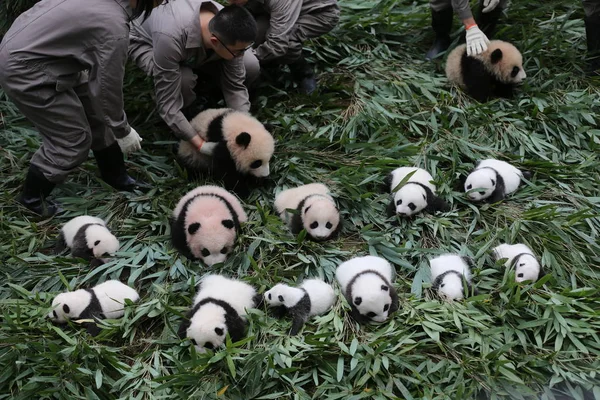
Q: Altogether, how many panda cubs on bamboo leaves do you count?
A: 13